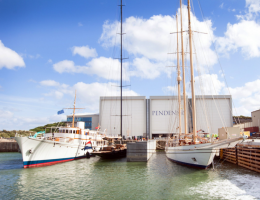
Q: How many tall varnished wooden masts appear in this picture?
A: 3